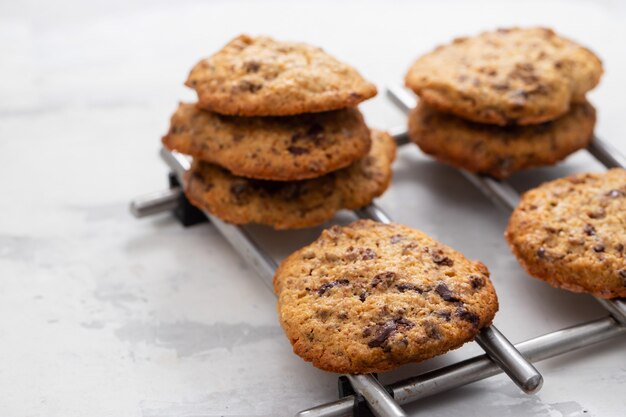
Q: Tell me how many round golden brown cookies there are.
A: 7